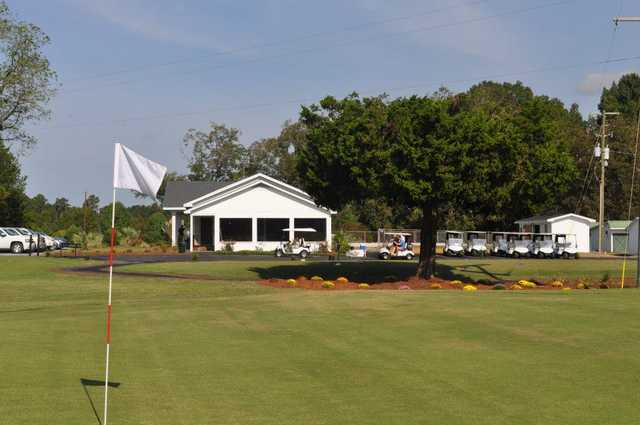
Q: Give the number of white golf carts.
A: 8